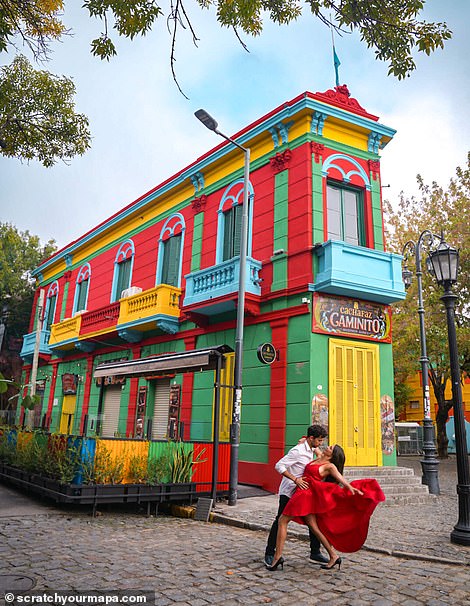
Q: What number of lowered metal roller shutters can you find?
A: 2